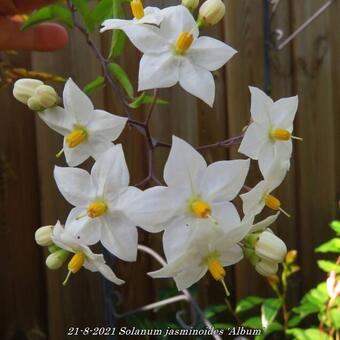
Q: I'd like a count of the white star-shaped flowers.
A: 9